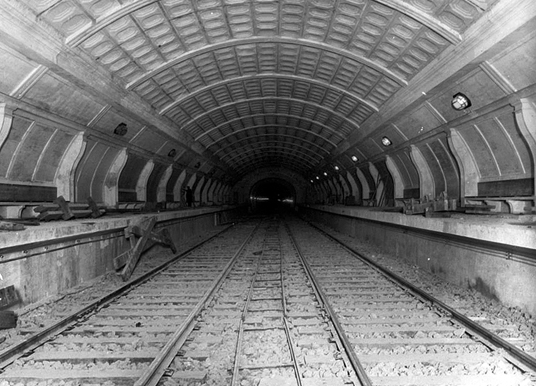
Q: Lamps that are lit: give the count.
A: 7